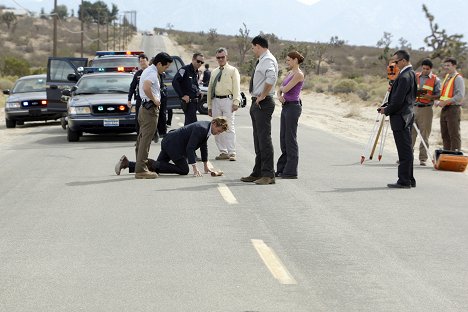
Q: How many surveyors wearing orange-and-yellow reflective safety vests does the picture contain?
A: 2